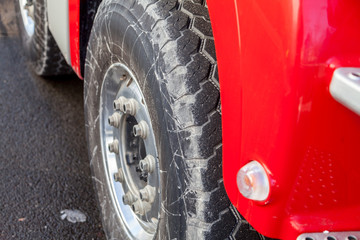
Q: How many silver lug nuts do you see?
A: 10